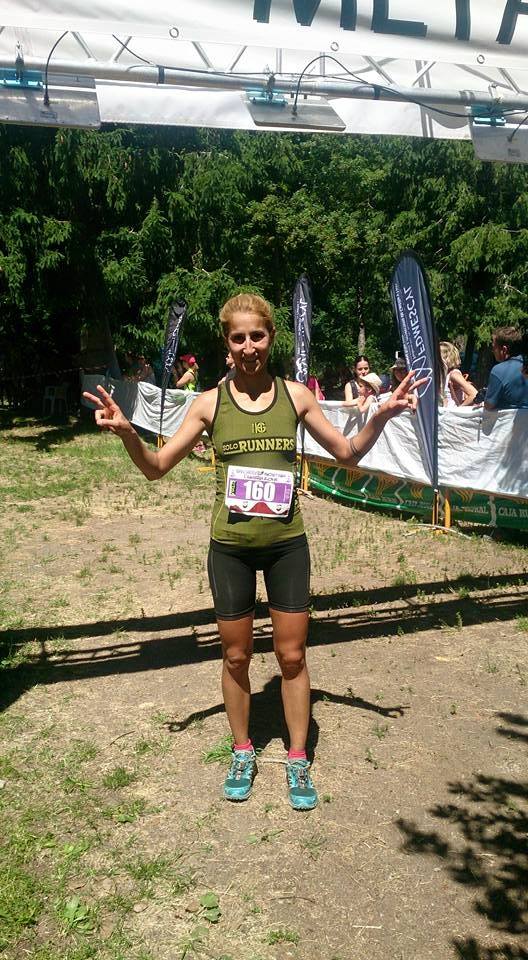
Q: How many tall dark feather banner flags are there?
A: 3